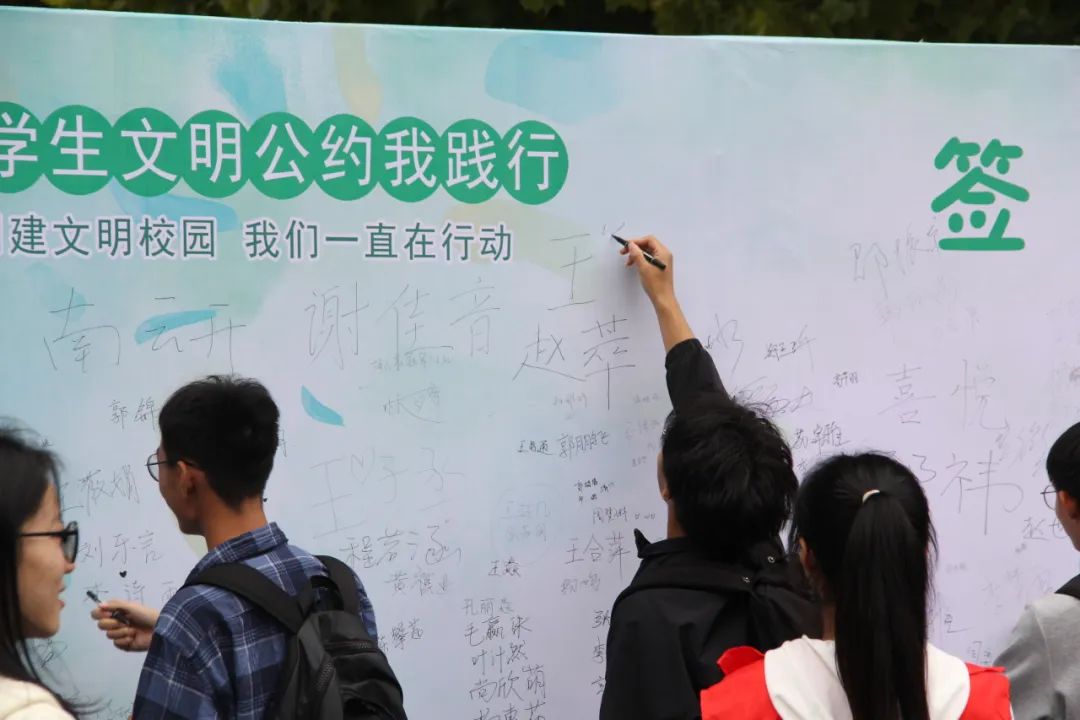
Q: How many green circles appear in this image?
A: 9